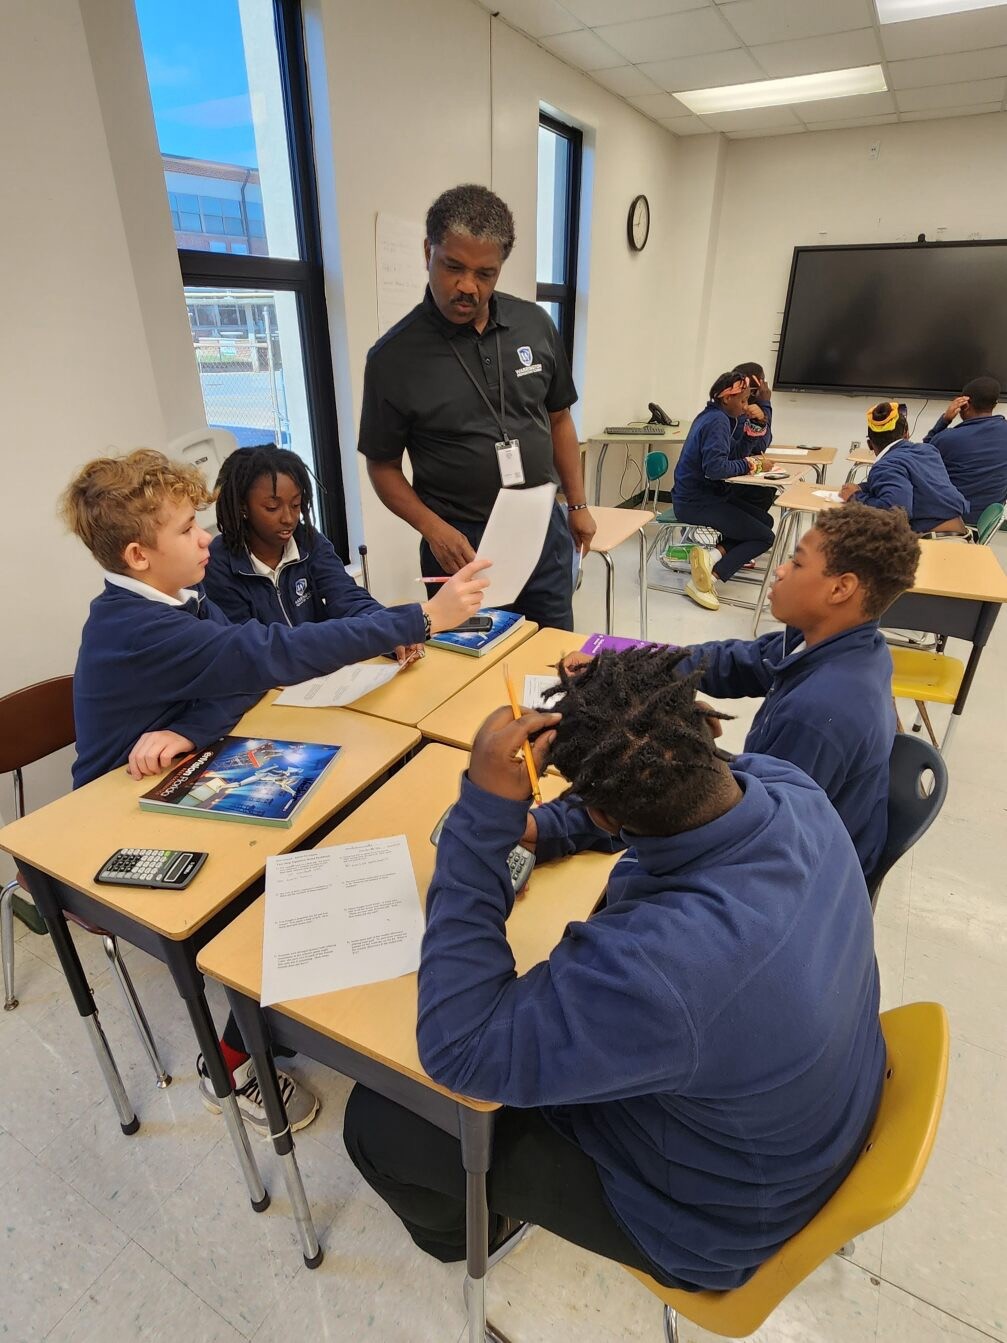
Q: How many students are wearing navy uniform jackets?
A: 8